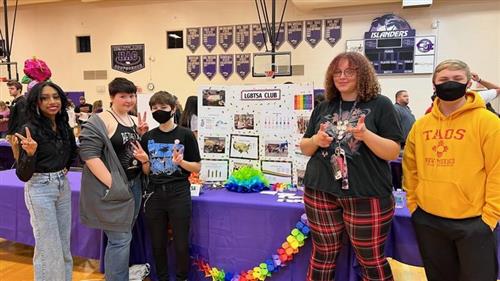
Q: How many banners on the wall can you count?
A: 14